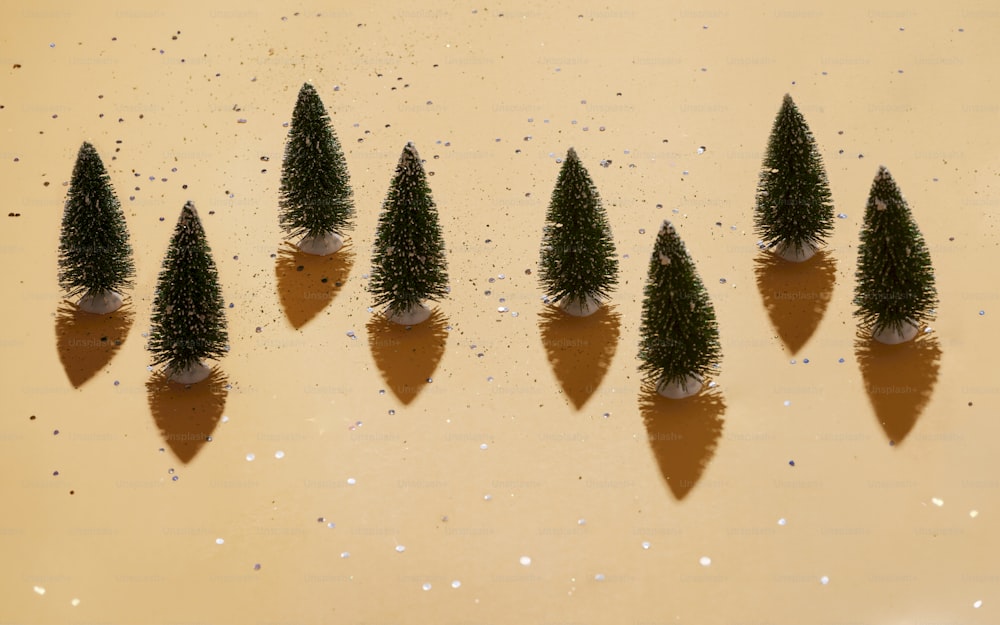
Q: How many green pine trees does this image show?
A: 8